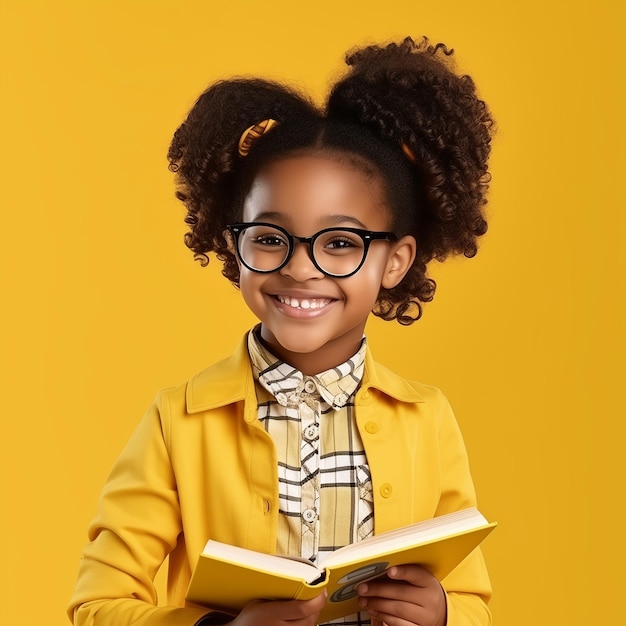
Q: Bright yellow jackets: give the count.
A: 1